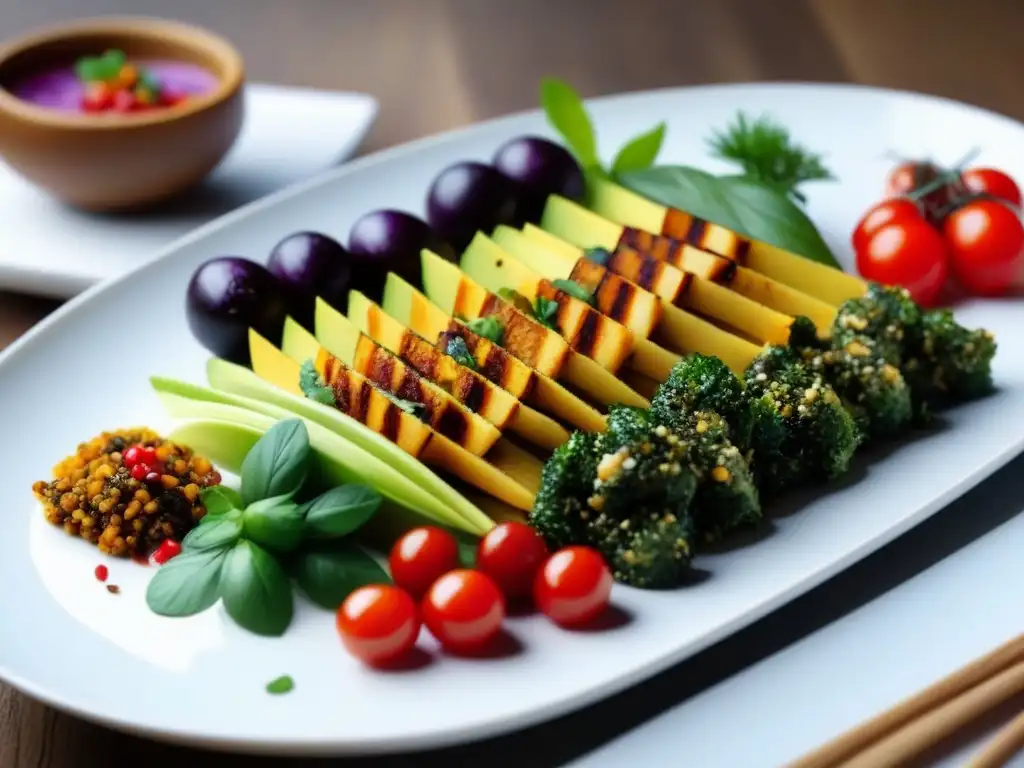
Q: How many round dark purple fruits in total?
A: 5